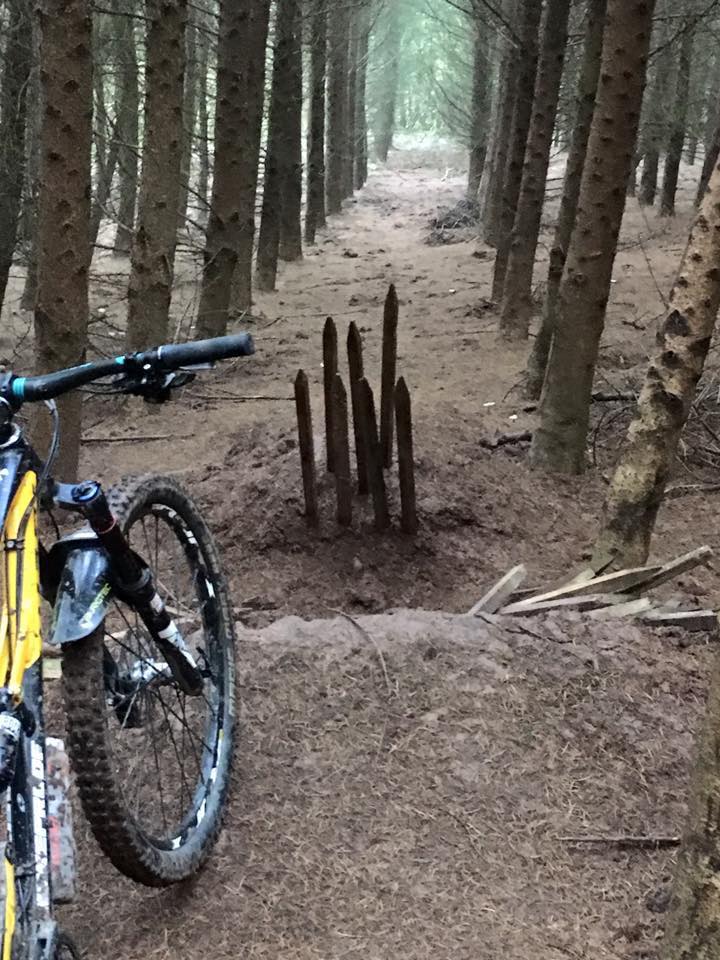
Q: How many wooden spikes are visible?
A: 7